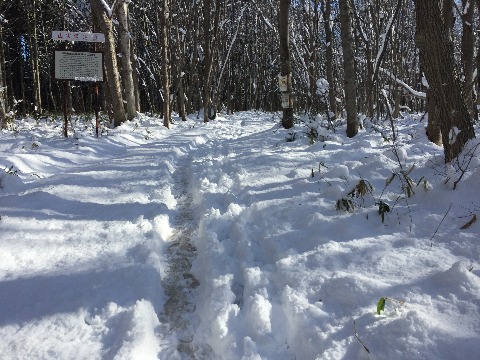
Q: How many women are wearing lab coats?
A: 0